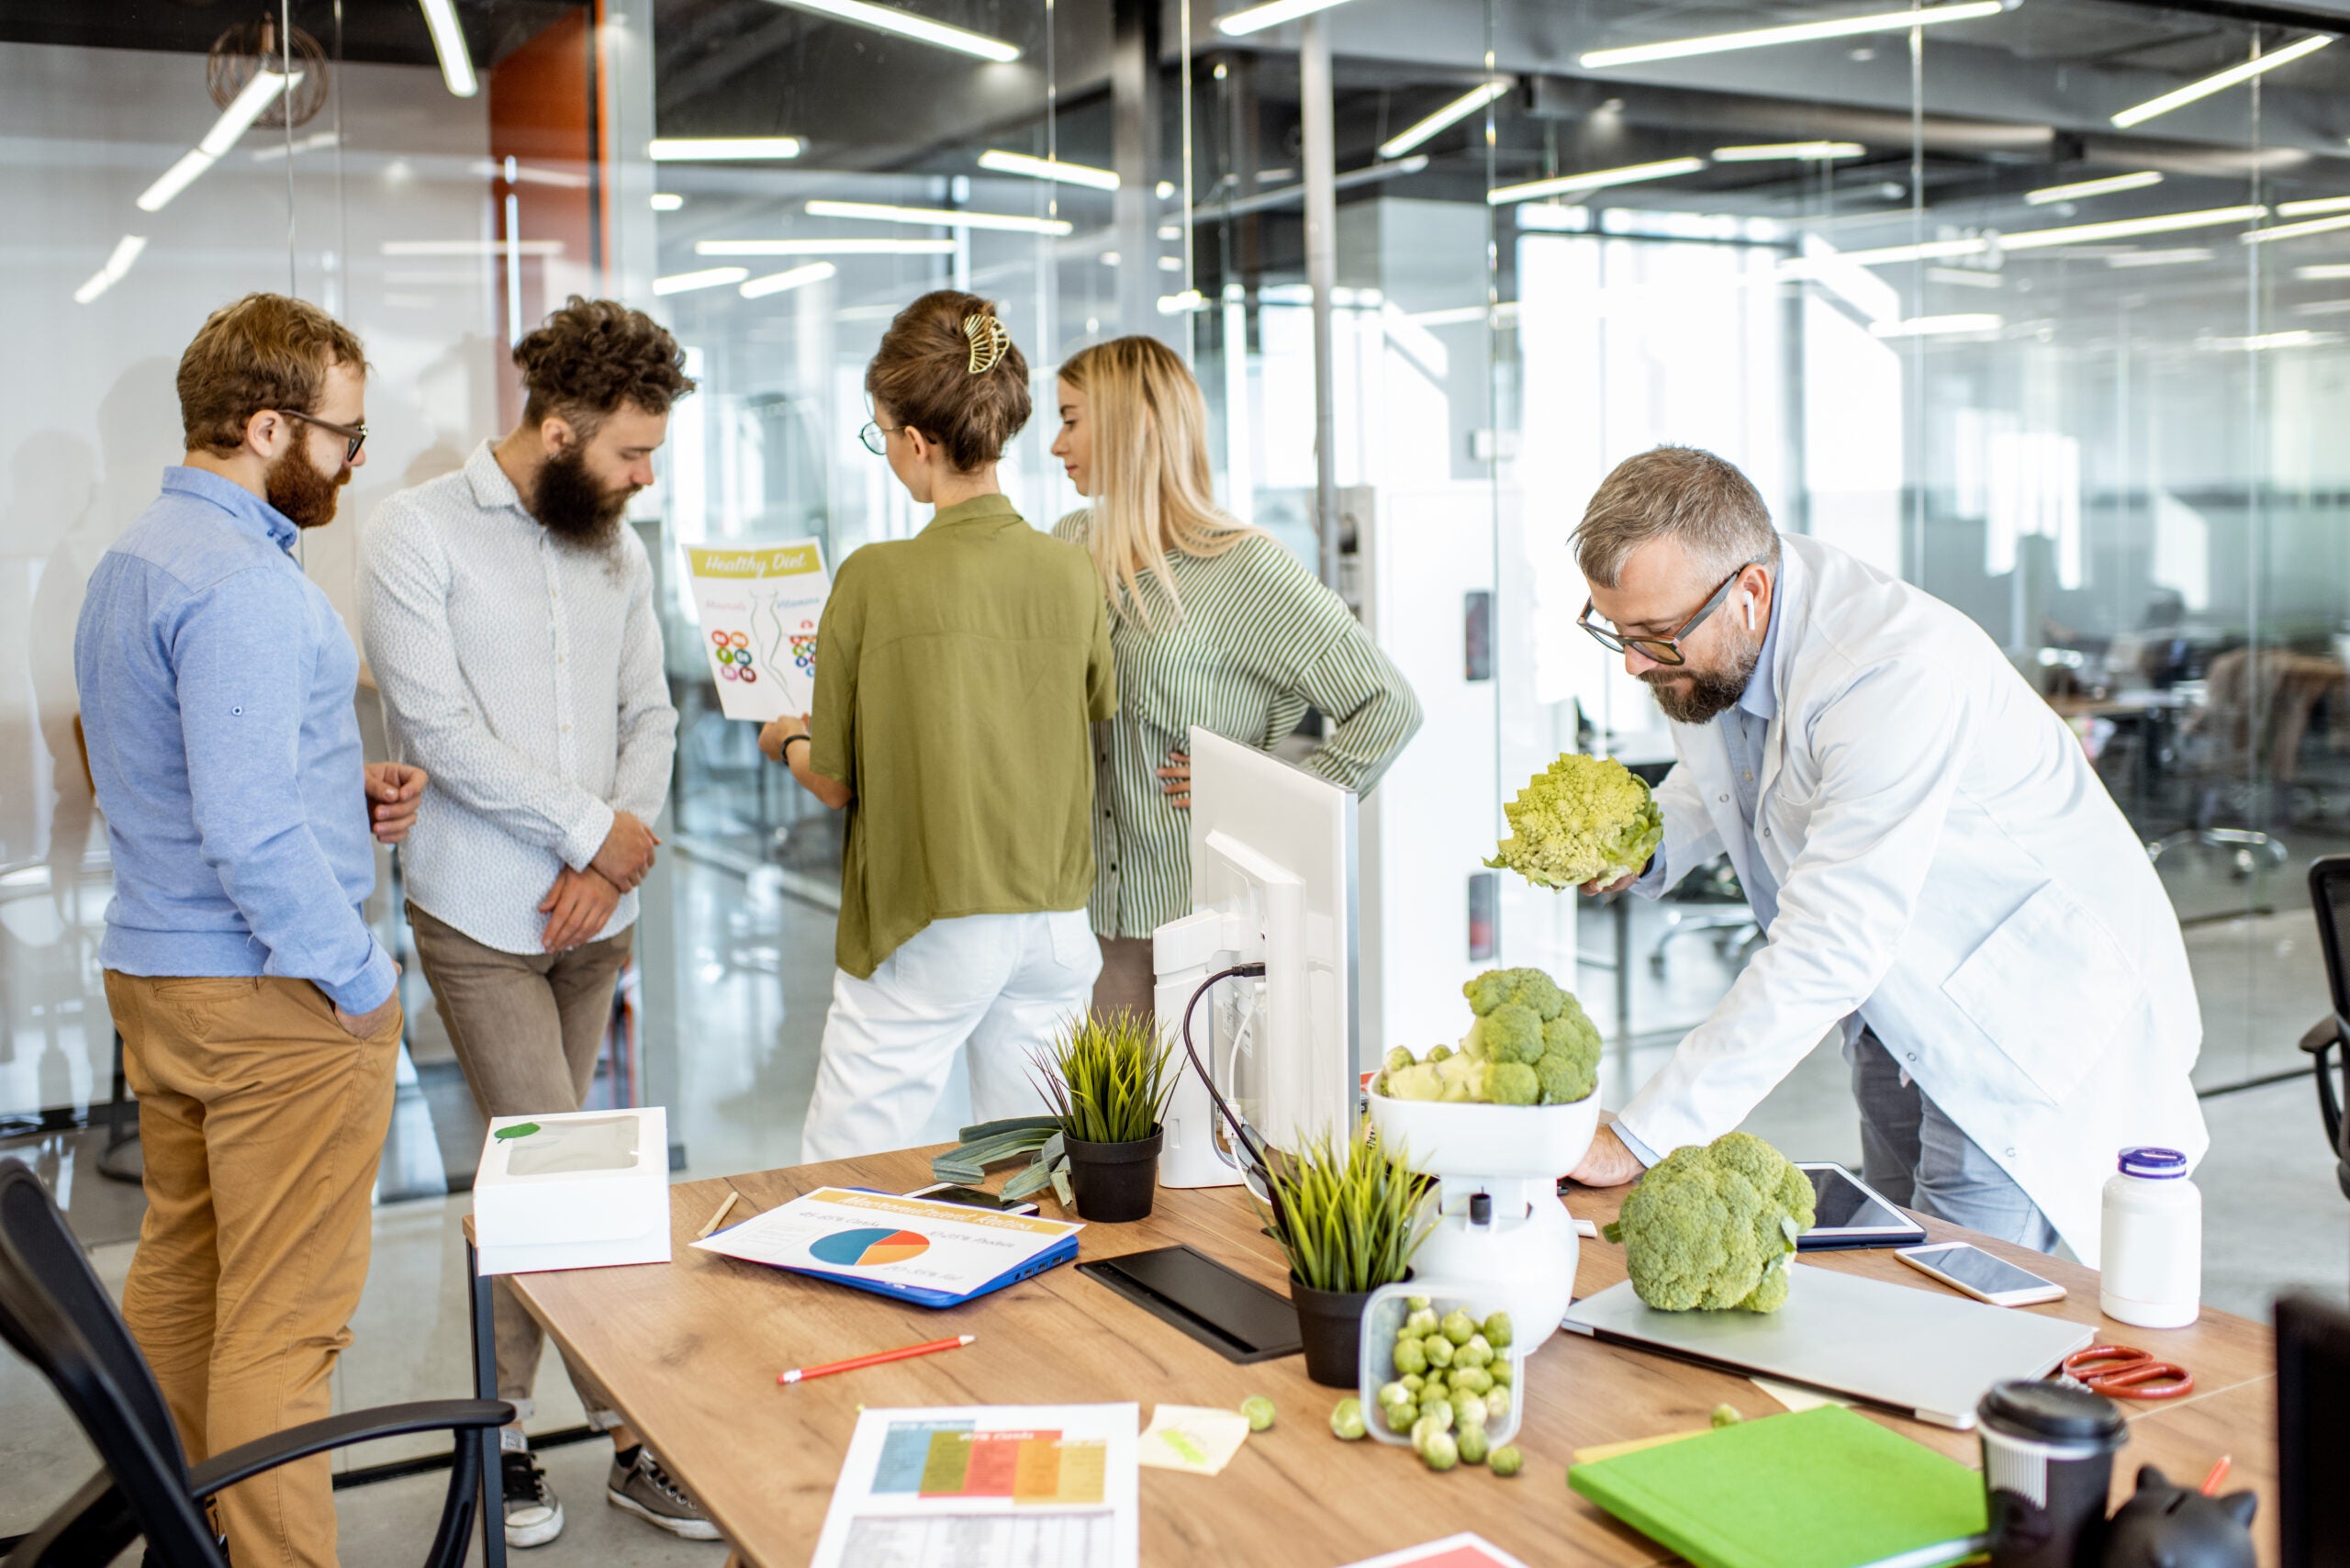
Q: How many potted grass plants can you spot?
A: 2